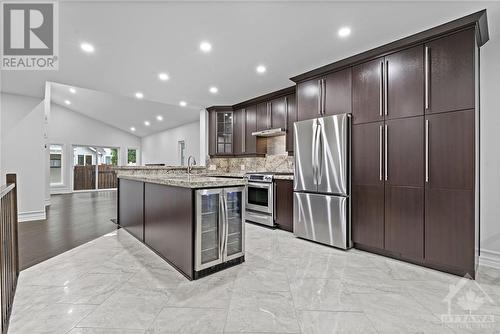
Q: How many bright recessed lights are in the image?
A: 13